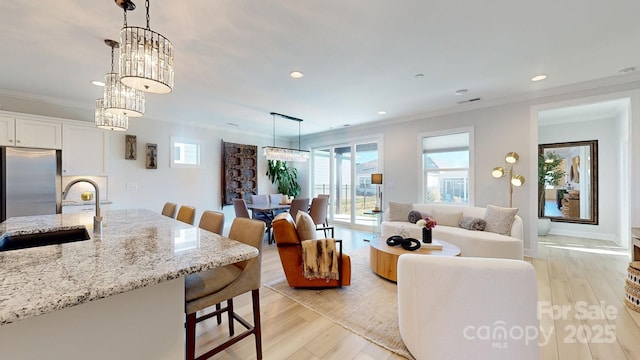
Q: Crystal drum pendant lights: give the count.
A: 3